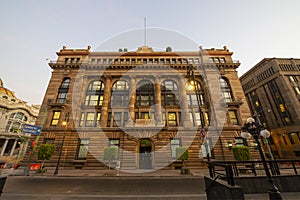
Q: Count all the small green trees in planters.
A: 4